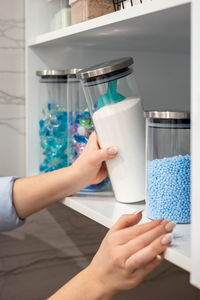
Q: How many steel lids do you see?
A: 4